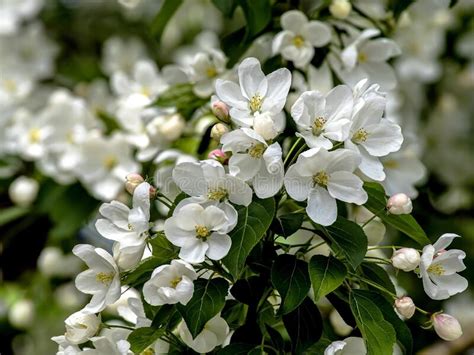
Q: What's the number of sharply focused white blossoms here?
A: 11